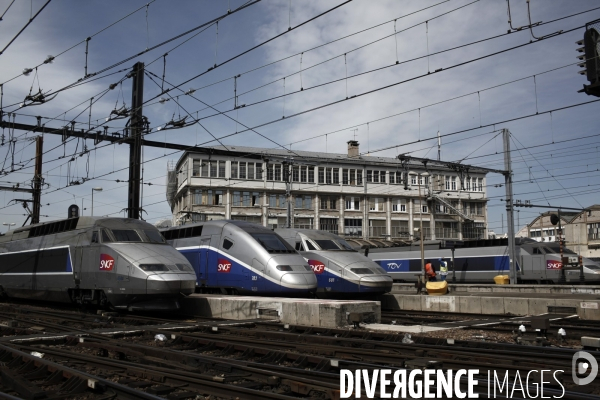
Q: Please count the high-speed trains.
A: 4